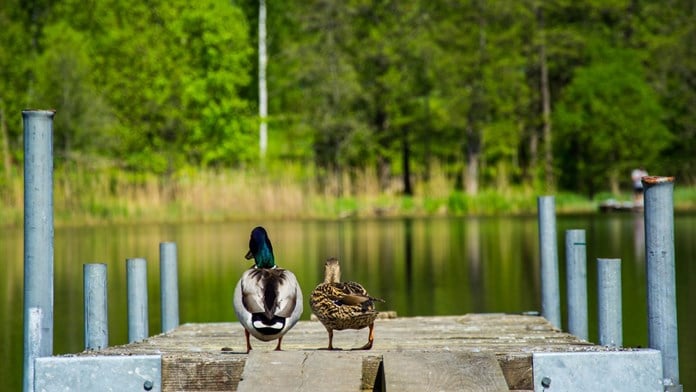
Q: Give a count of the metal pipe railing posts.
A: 8